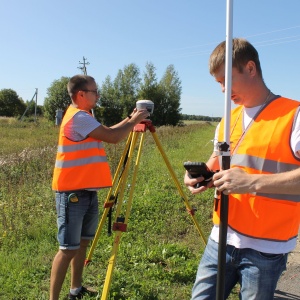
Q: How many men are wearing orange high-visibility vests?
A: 2